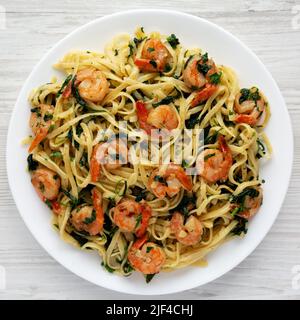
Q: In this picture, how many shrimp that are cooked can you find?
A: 15